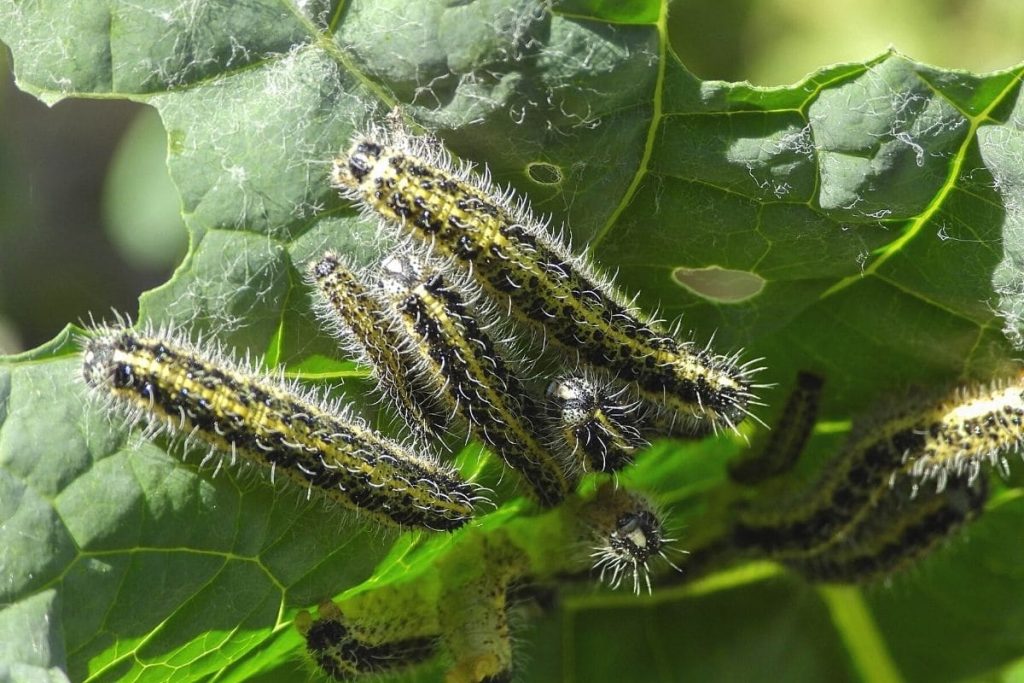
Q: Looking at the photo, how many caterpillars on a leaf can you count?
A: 11